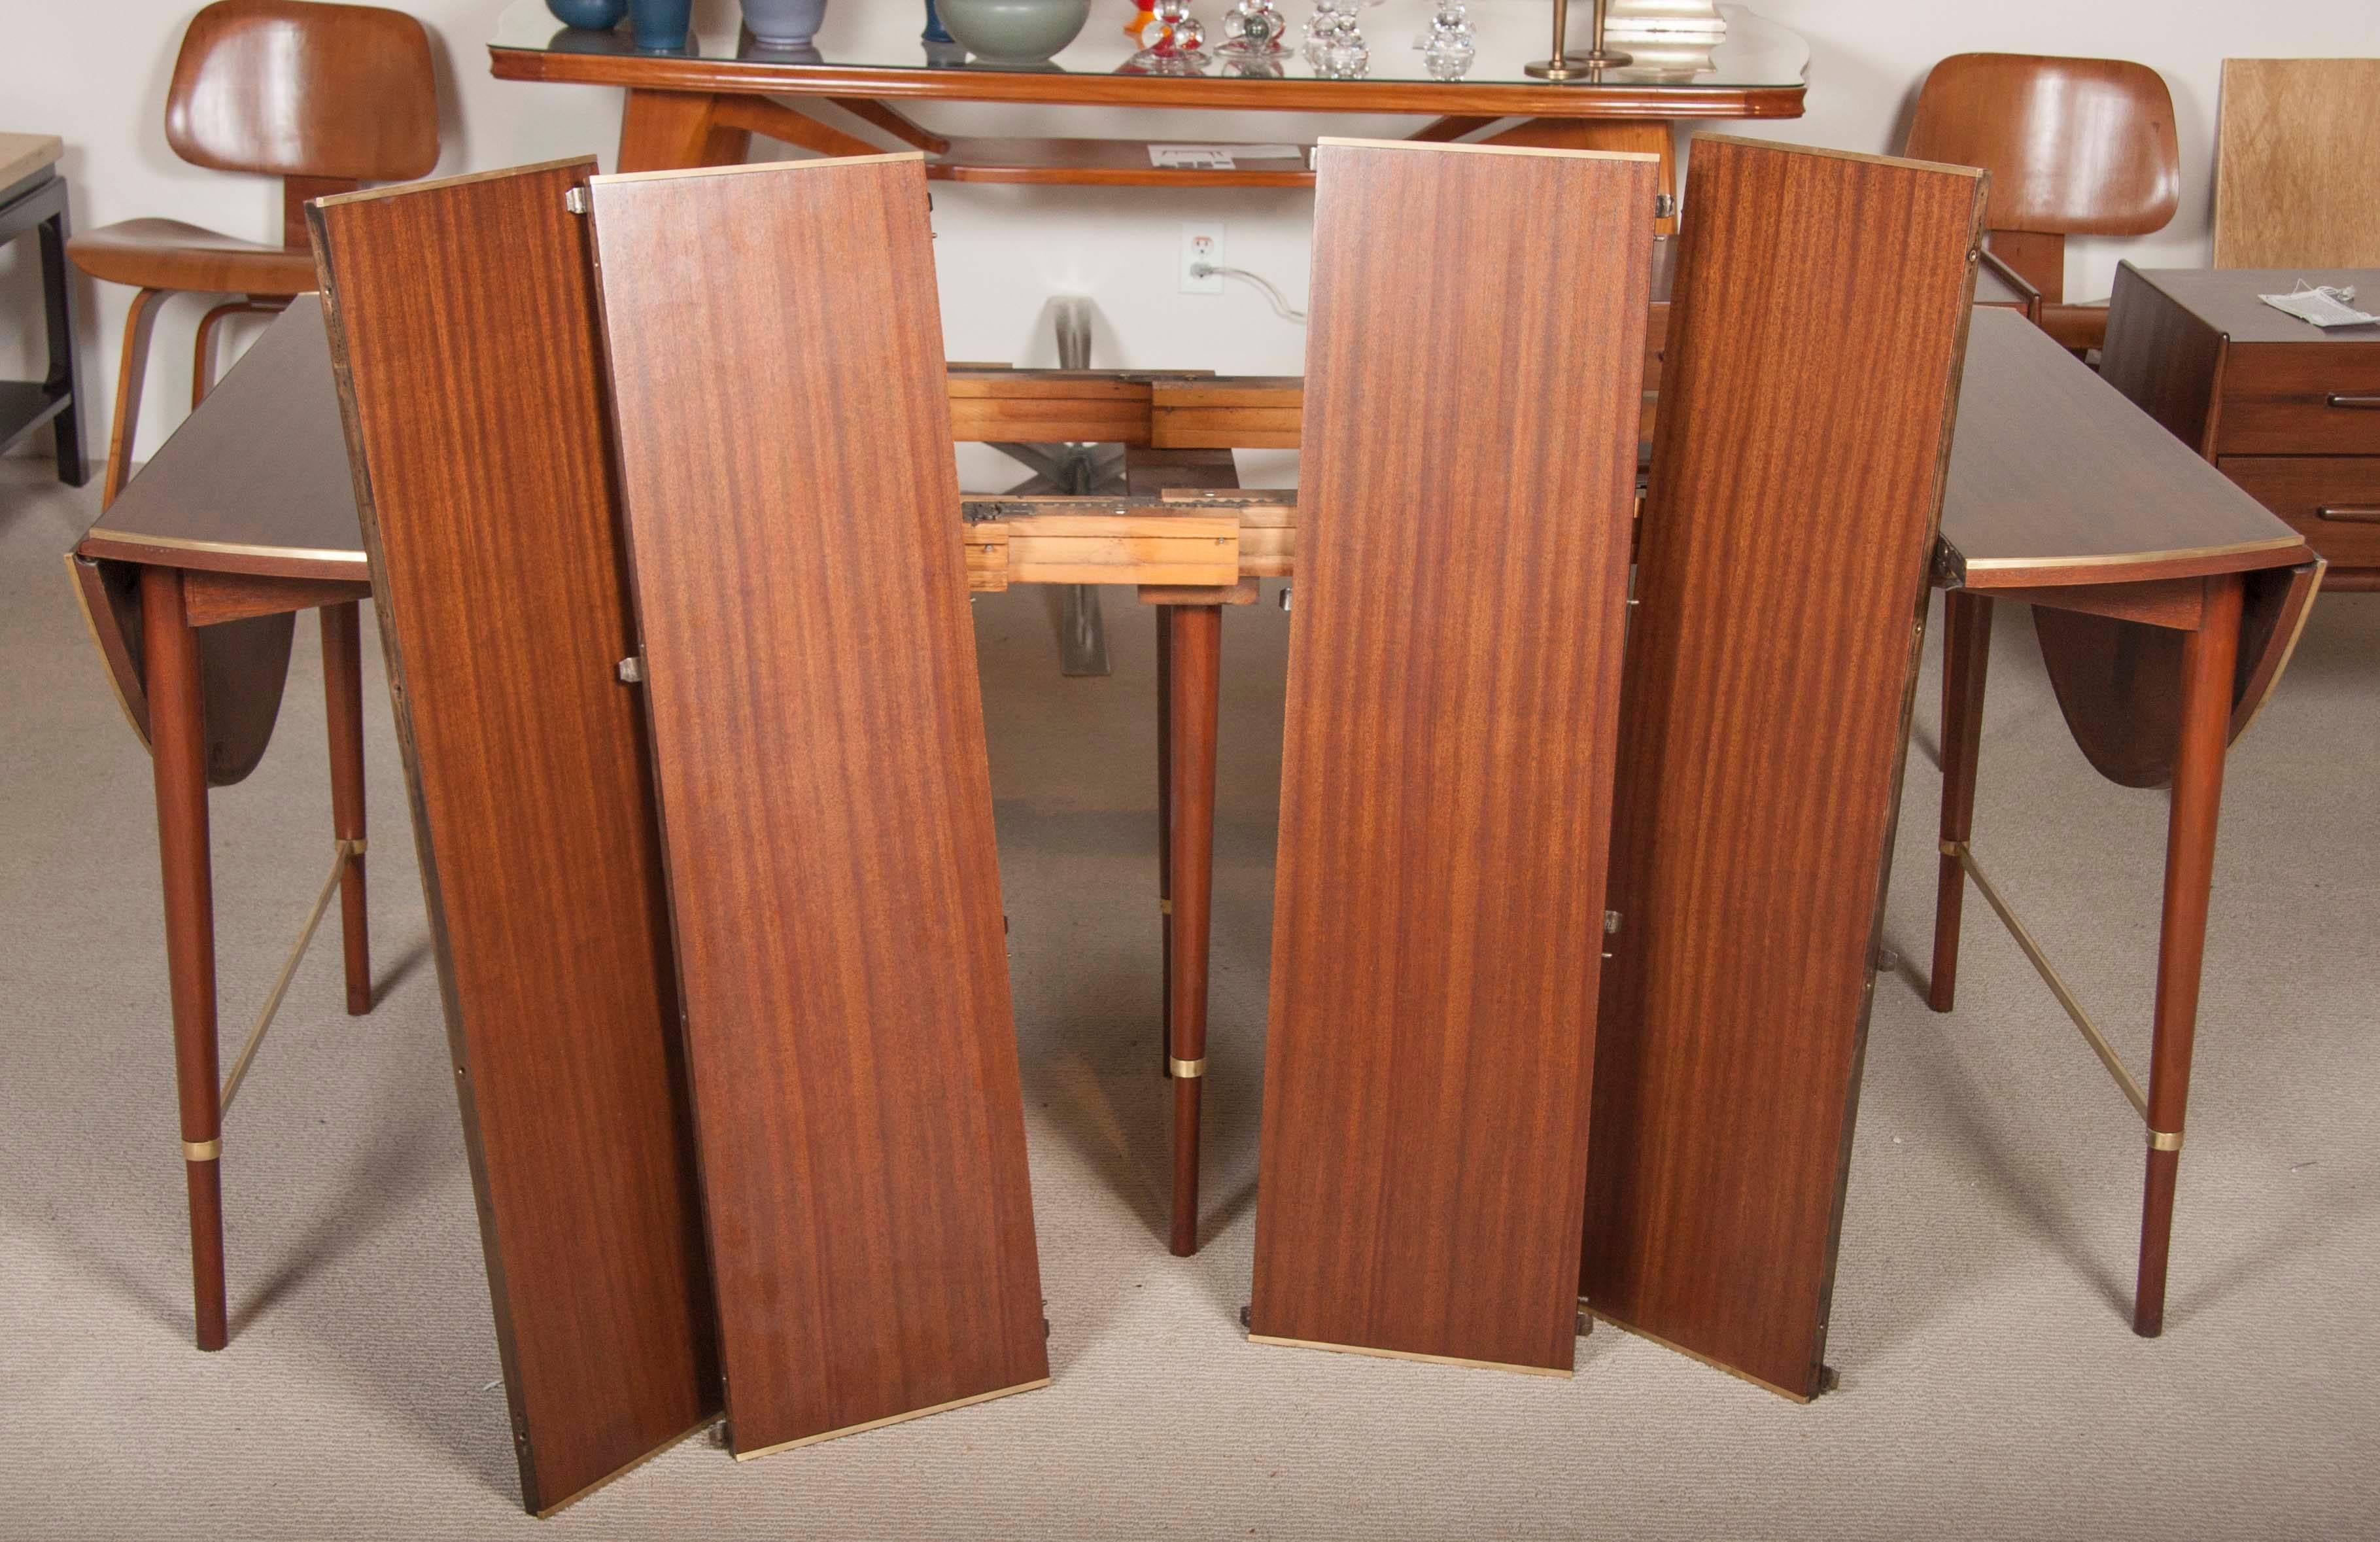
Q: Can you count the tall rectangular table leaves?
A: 4